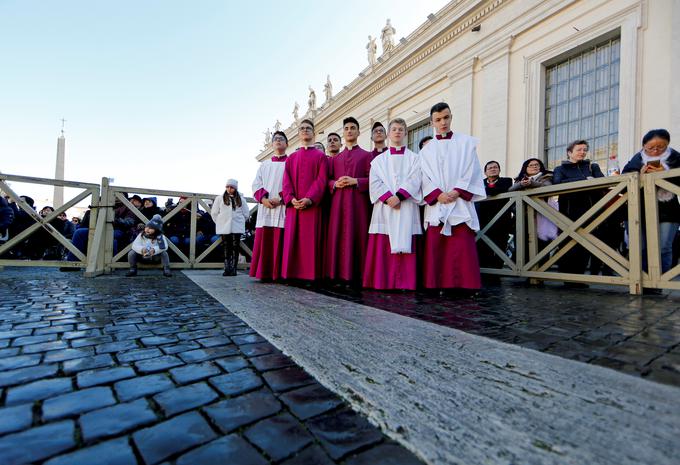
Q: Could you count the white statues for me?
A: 7